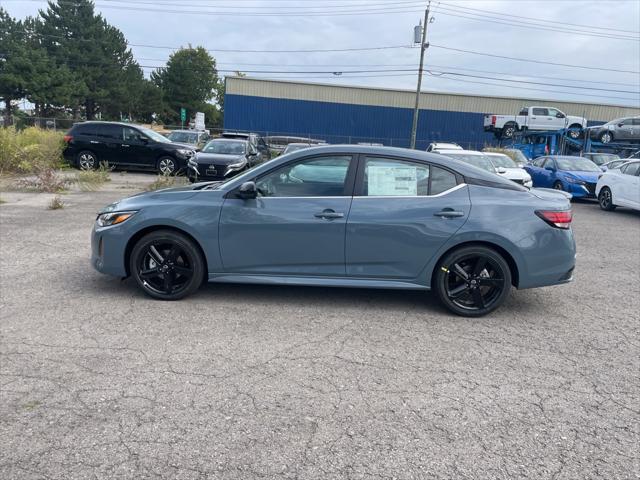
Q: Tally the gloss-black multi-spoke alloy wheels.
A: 2